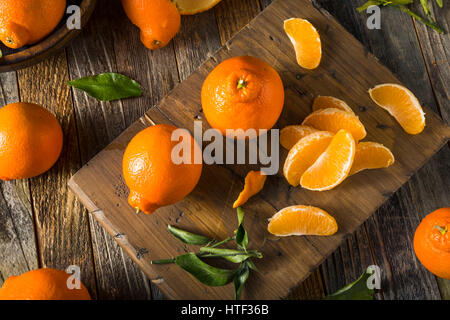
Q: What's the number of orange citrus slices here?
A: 9